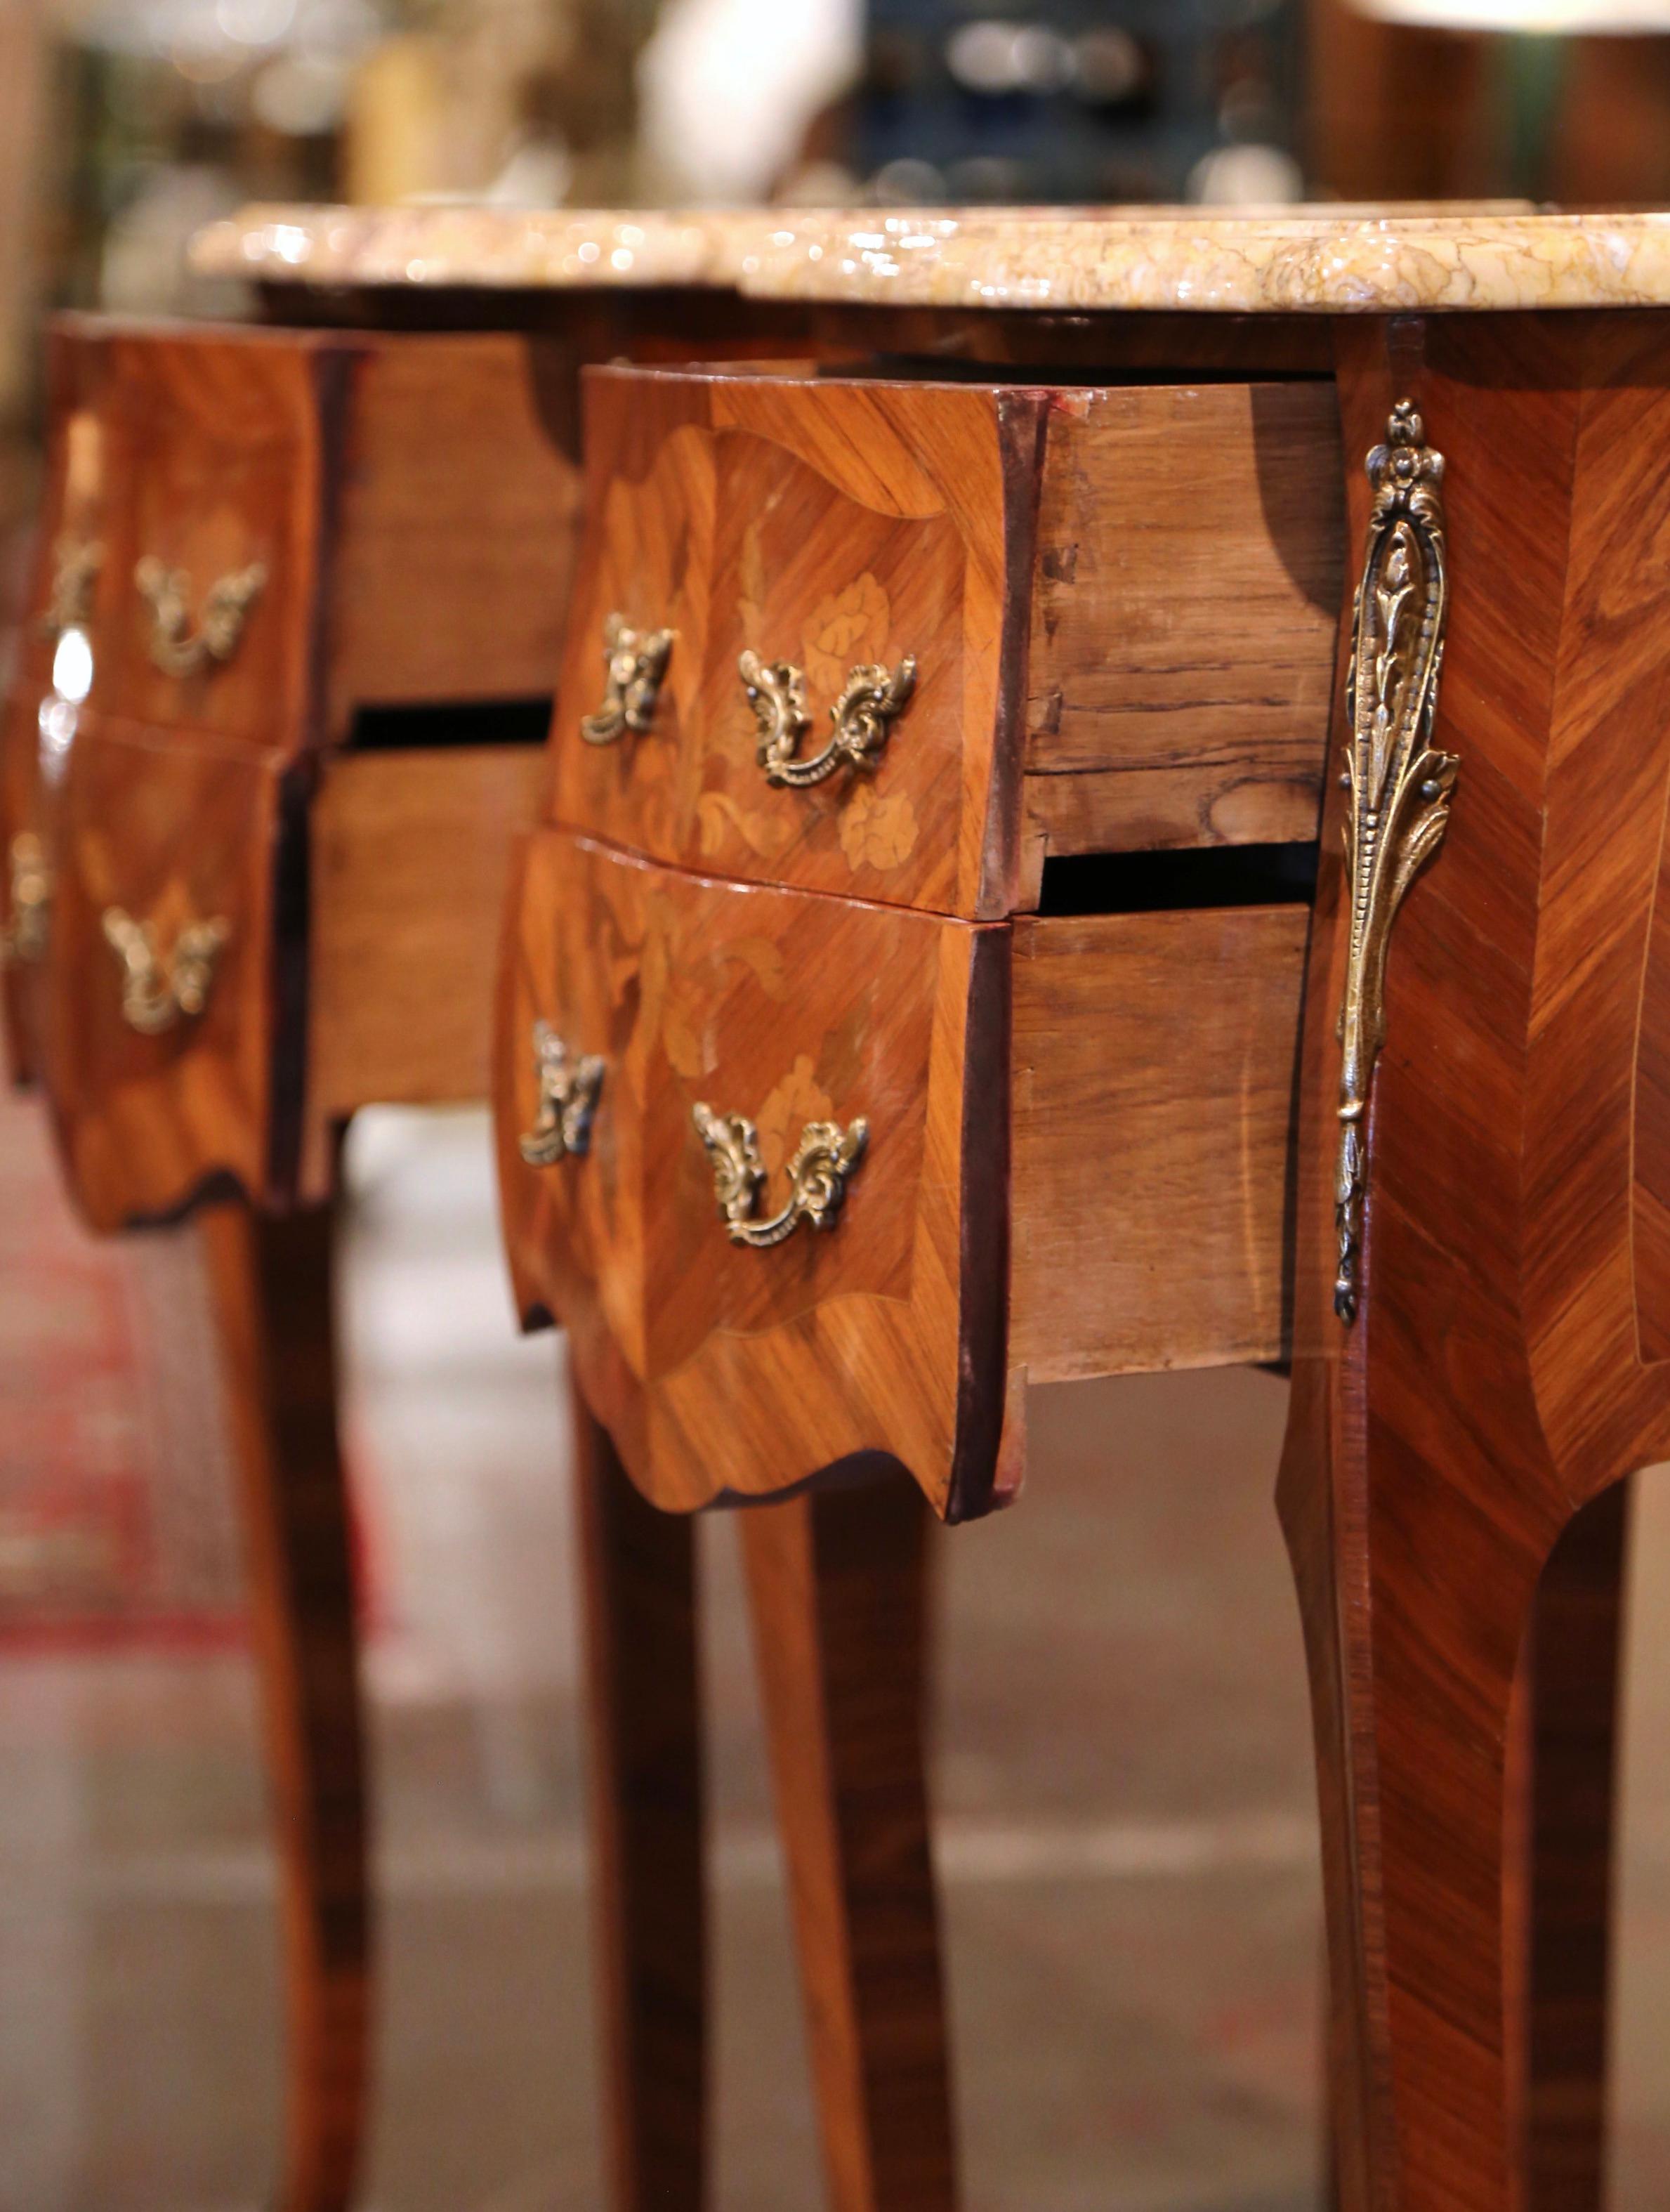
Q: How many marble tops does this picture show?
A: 2